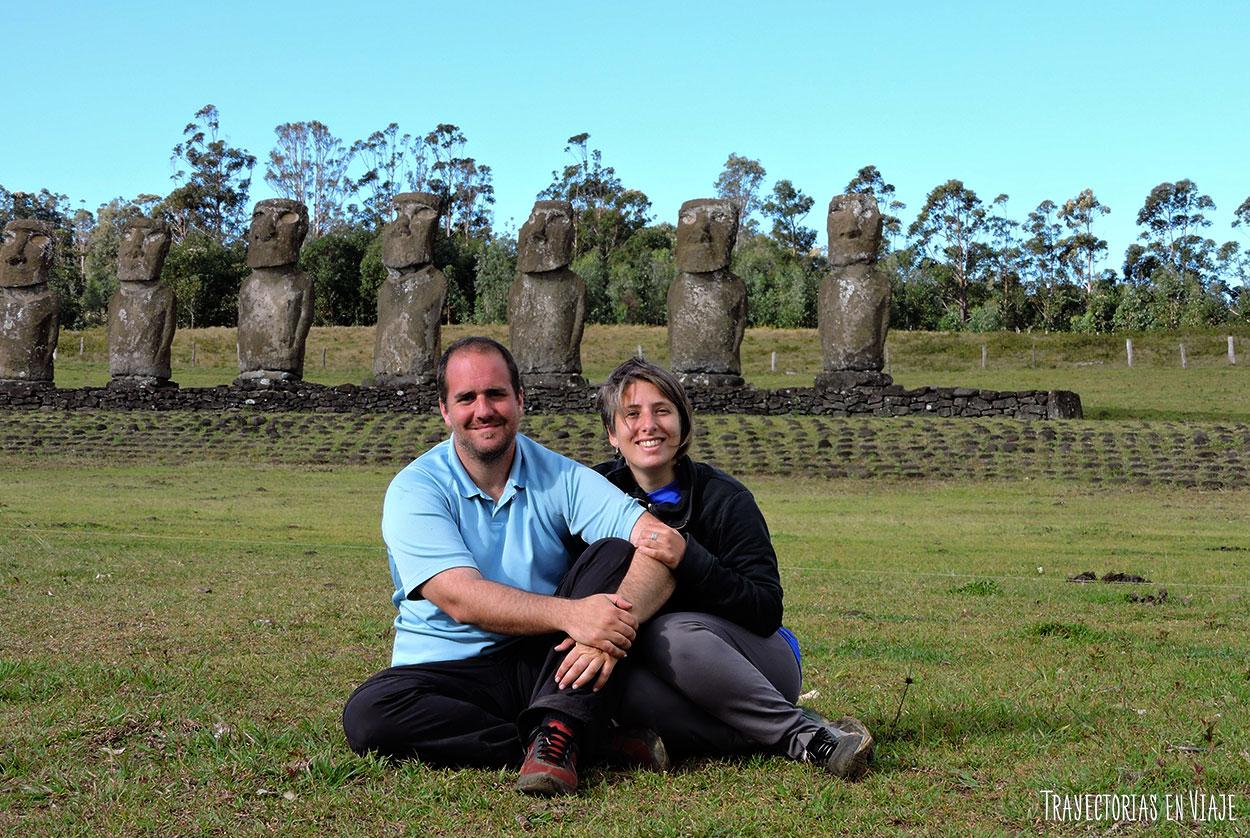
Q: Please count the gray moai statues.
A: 7